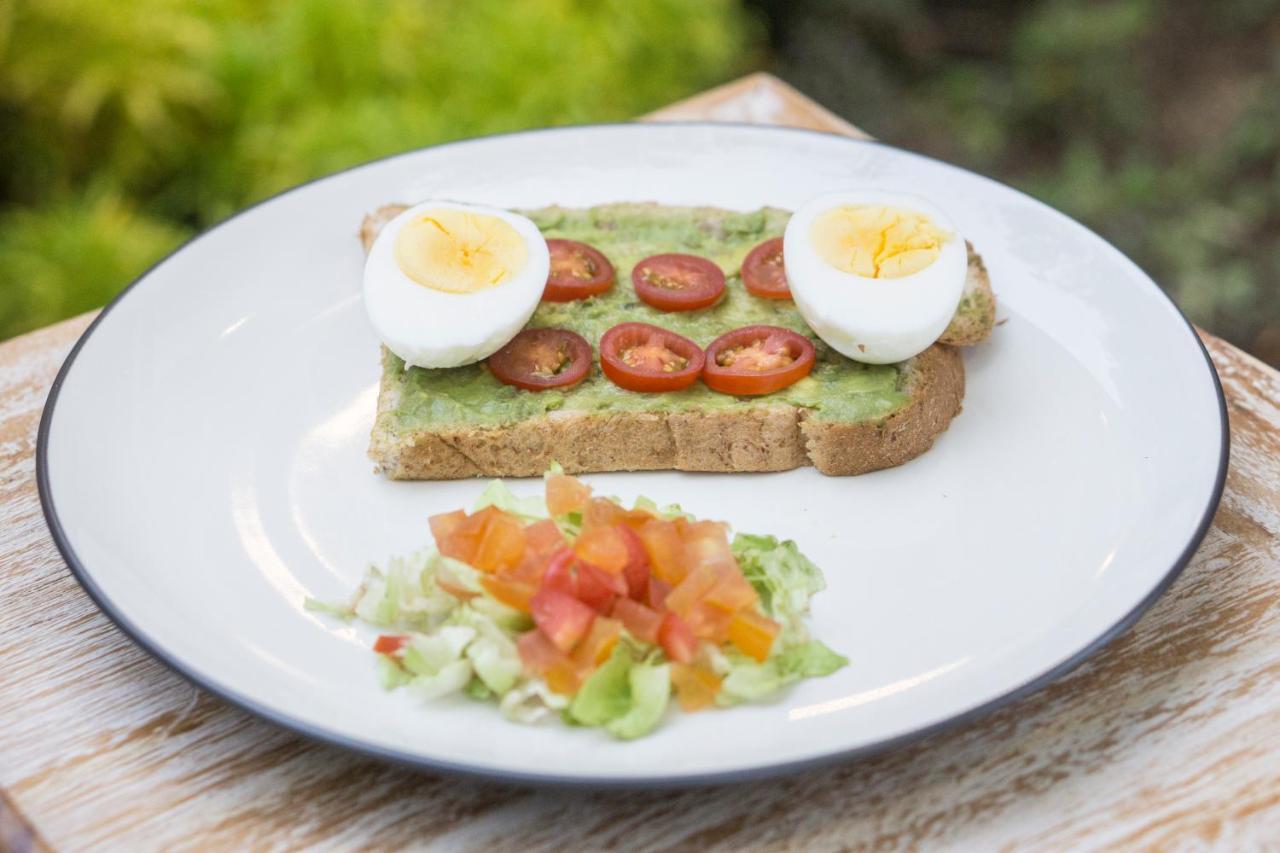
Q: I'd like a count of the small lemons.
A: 0